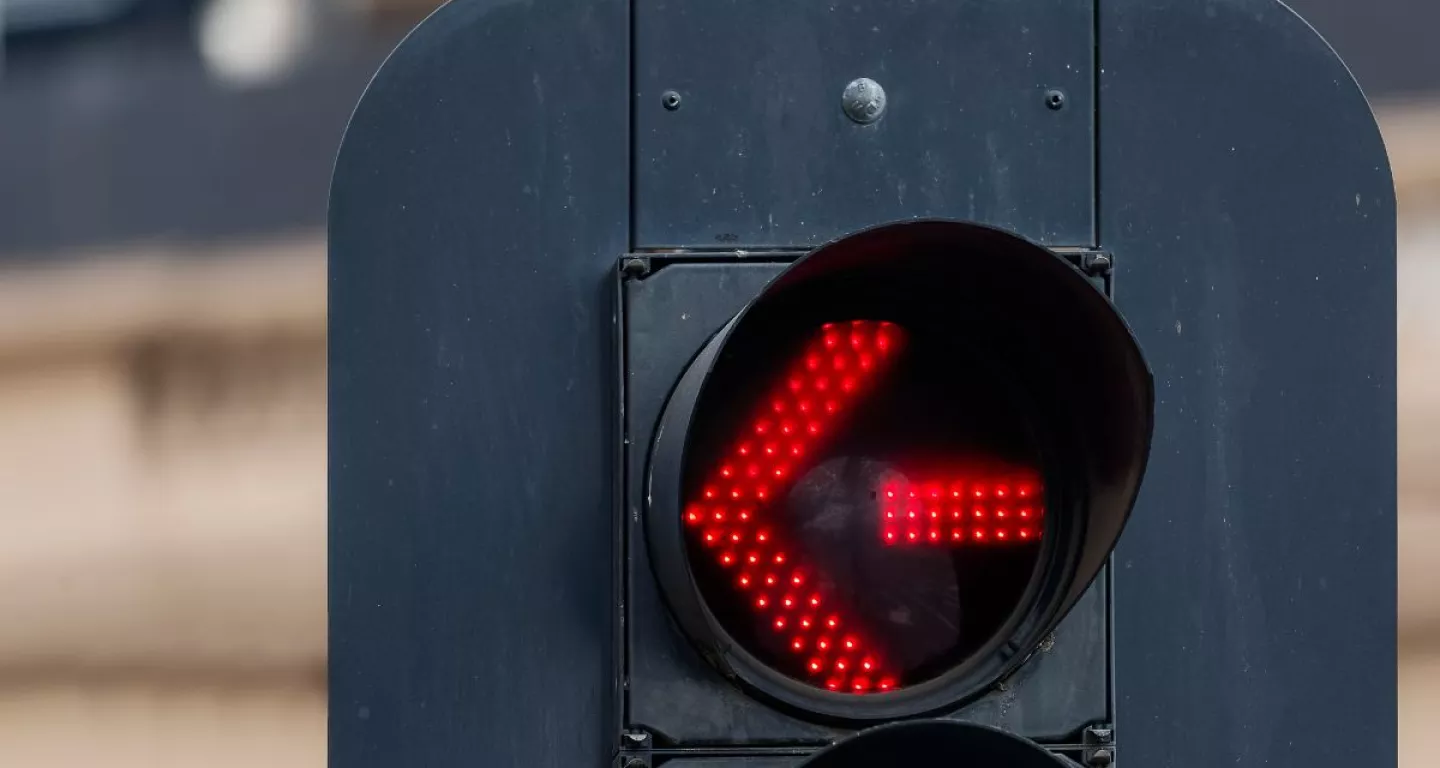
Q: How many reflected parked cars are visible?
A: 0